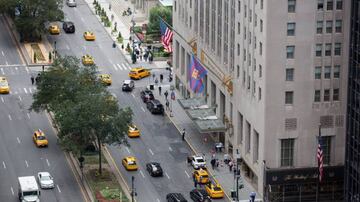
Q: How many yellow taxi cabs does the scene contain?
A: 11